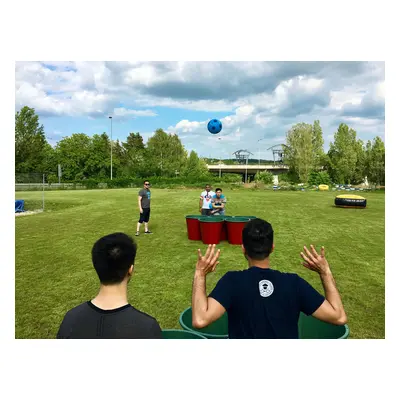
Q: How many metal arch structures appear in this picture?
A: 2